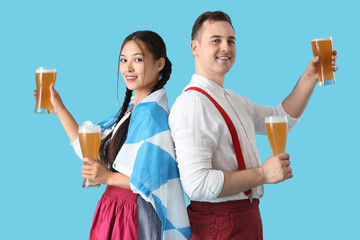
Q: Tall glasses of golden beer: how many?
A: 4